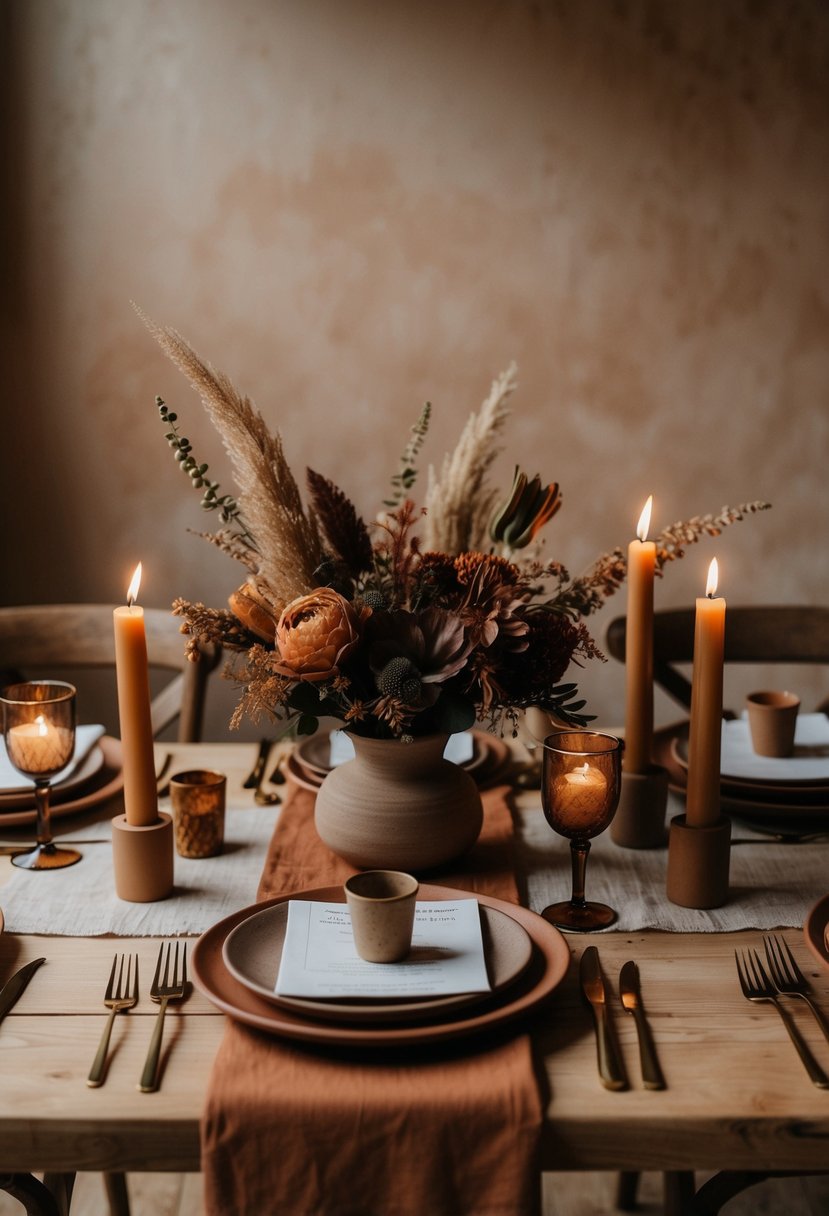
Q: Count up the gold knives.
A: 3